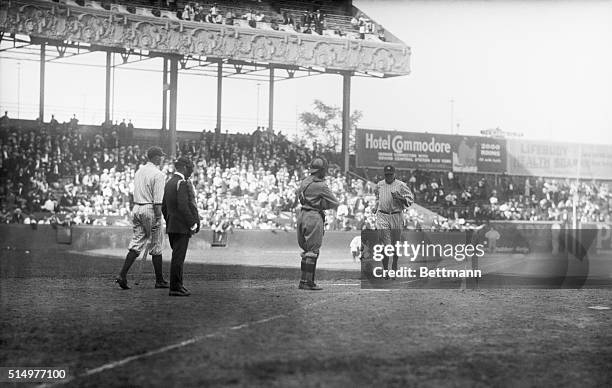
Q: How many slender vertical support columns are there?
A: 7